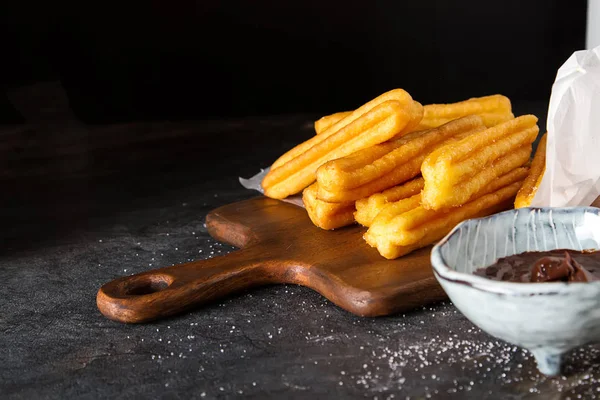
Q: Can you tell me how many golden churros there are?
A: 8